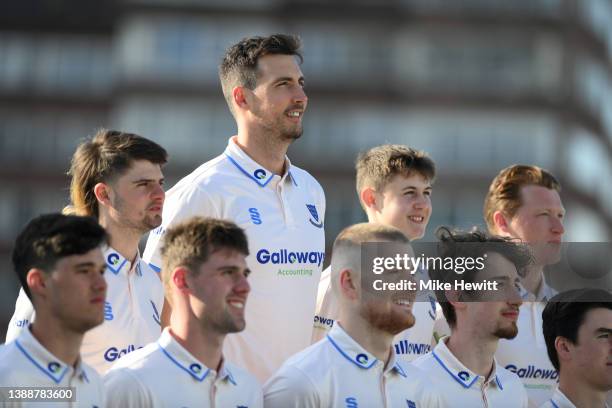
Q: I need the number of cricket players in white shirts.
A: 9